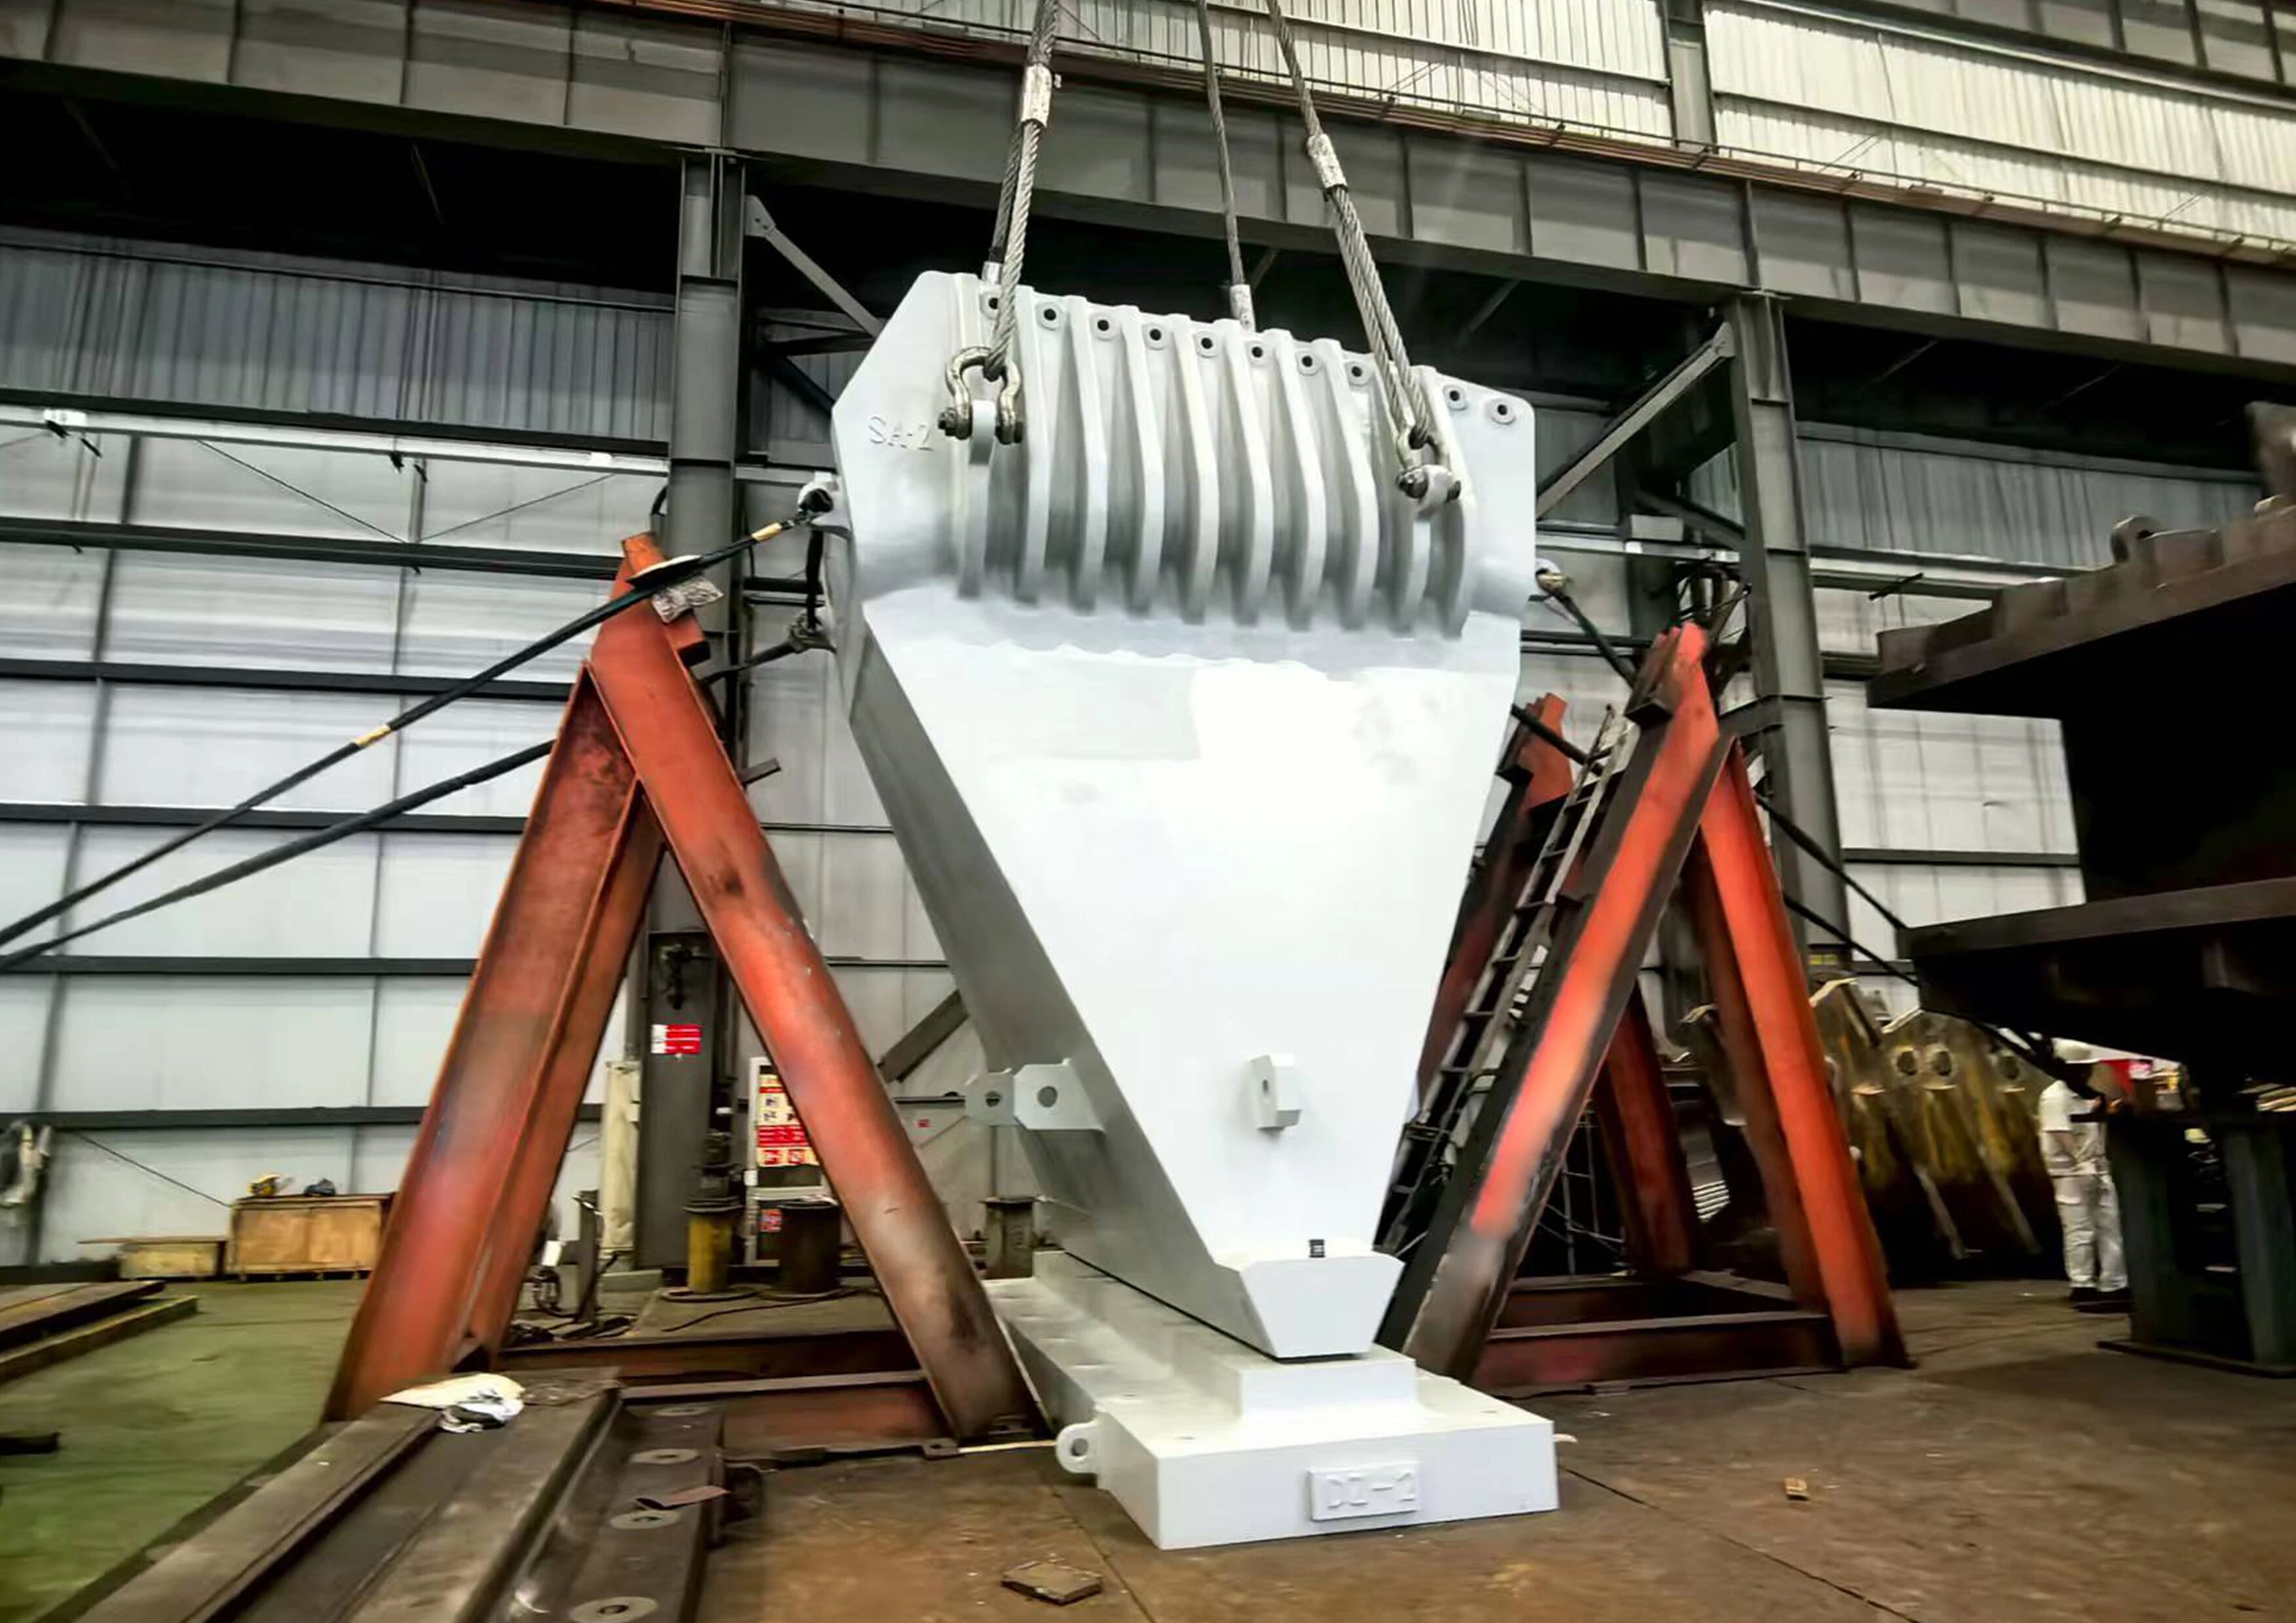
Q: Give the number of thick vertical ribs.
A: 10